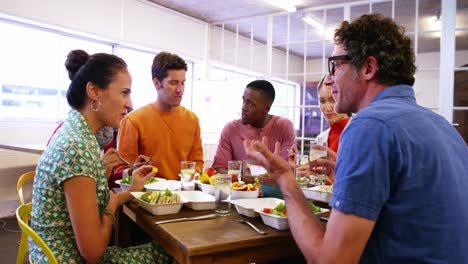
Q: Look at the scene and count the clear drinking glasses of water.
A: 5